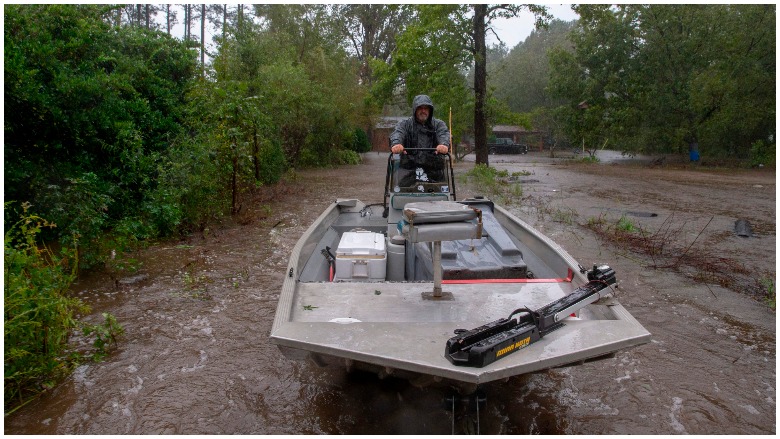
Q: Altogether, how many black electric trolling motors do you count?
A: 1